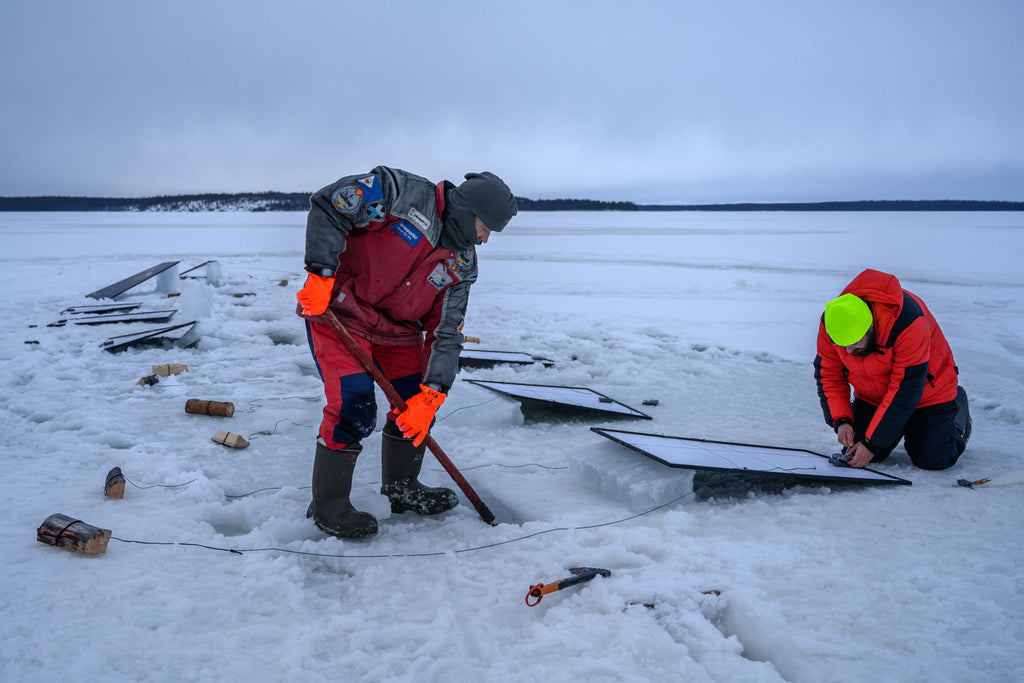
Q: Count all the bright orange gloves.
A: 2